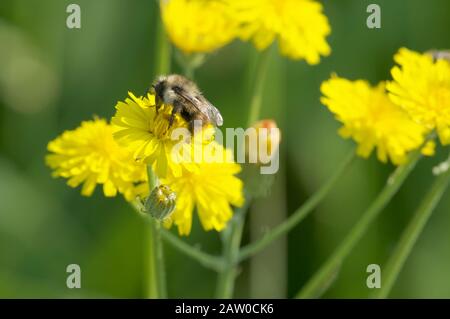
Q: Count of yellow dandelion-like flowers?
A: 7